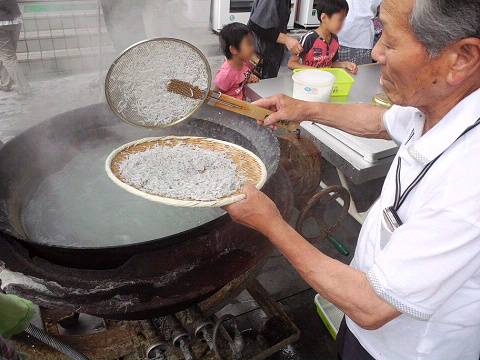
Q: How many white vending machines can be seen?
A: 2